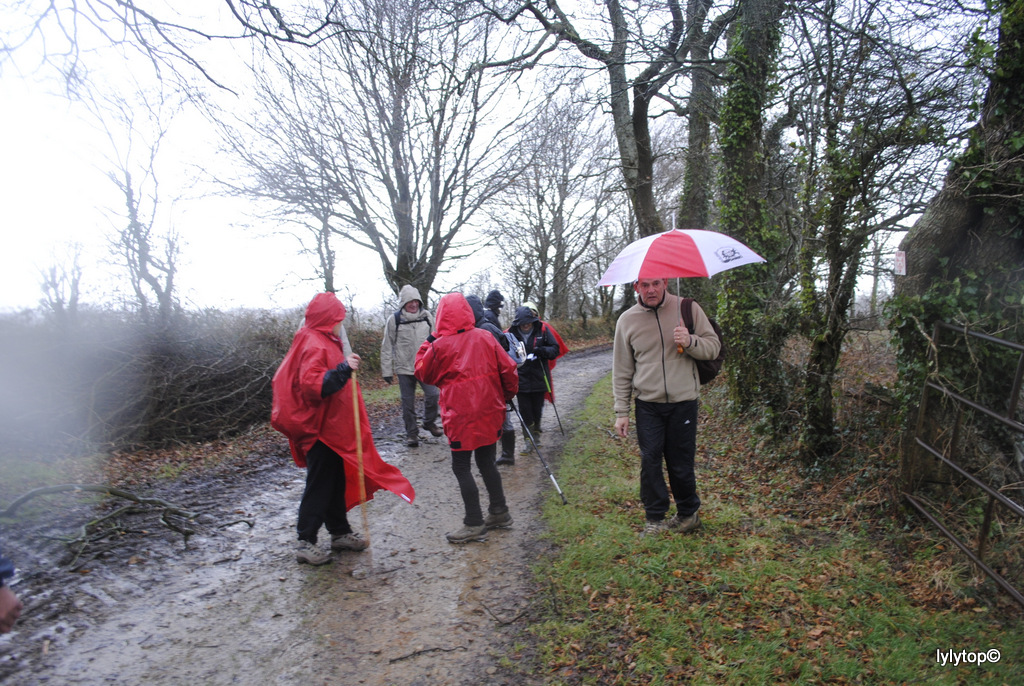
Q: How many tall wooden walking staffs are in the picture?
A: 1